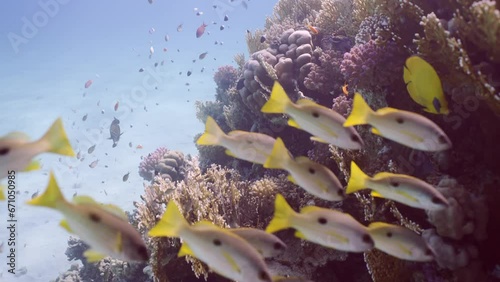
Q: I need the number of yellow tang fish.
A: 1